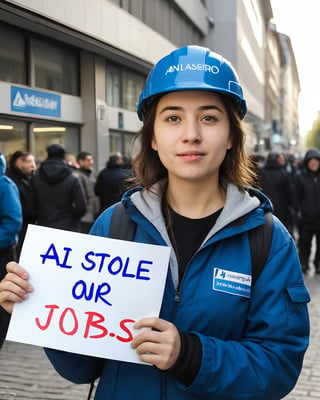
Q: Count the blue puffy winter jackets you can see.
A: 2